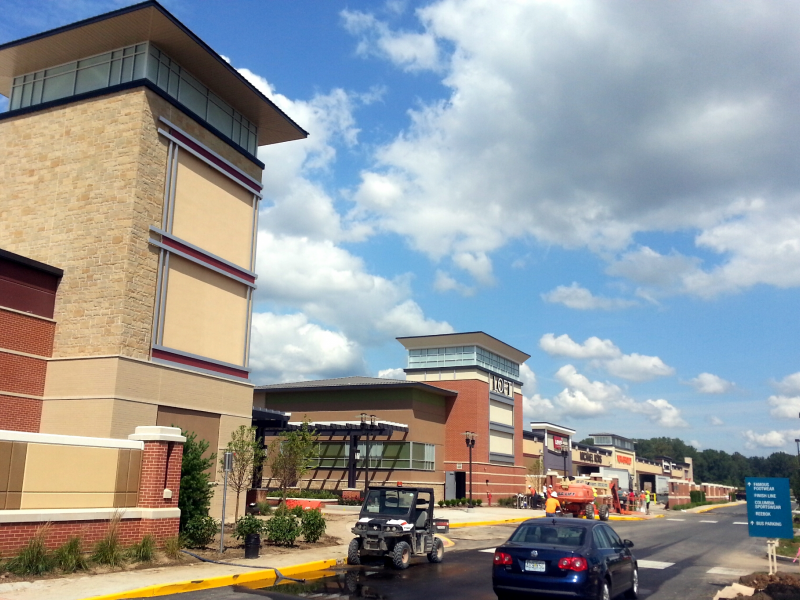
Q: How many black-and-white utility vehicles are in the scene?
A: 1